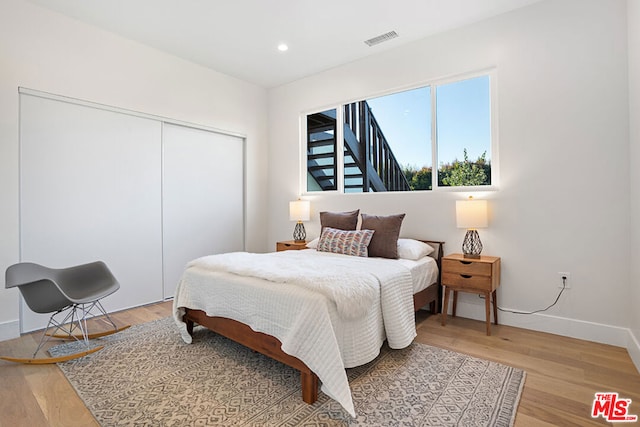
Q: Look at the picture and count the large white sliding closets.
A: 1